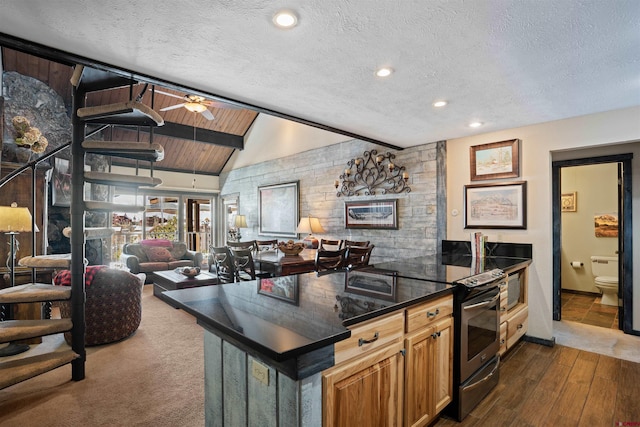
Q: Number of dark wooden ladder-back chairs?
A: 8